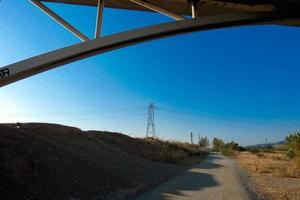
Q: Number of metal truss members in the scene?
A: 4